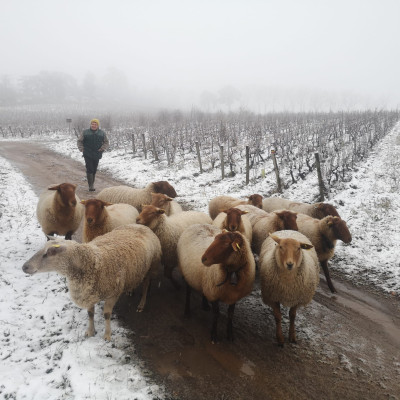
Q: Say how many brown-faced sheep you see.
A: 12